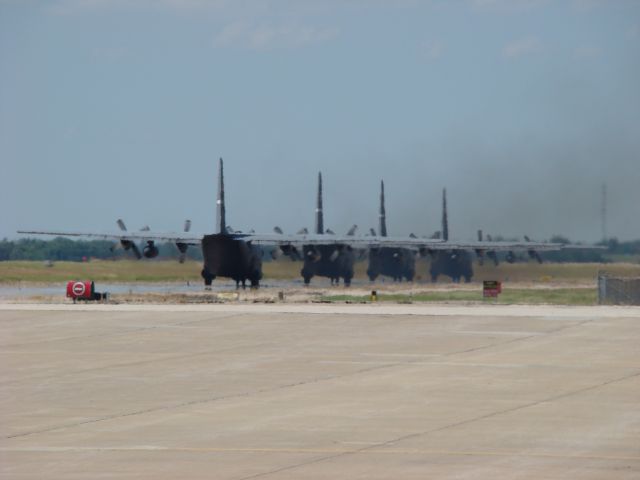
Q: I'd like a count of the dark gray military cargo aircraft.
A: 4